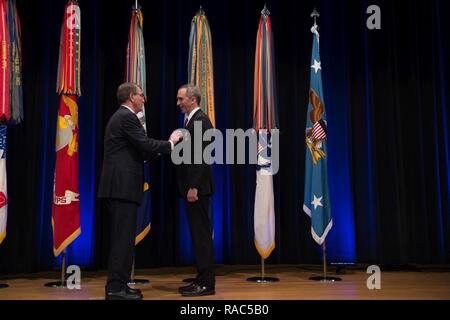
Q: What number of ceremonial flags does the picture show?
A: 6